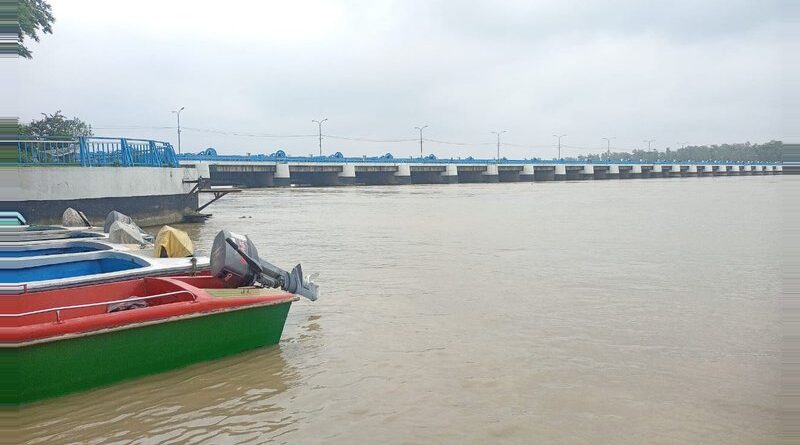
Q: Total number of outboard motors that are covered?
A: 4